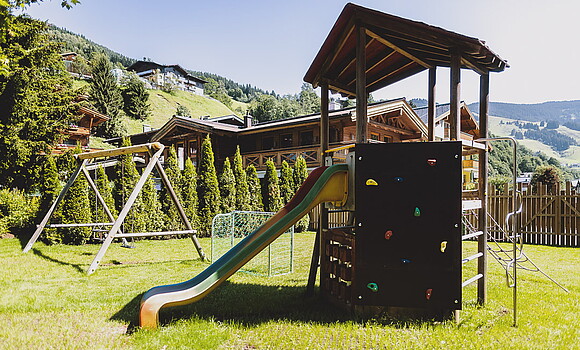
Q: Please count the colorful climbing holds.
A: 9